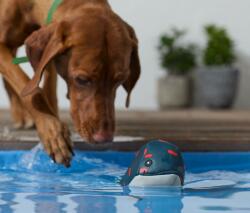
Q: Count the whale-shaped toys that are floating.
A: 1